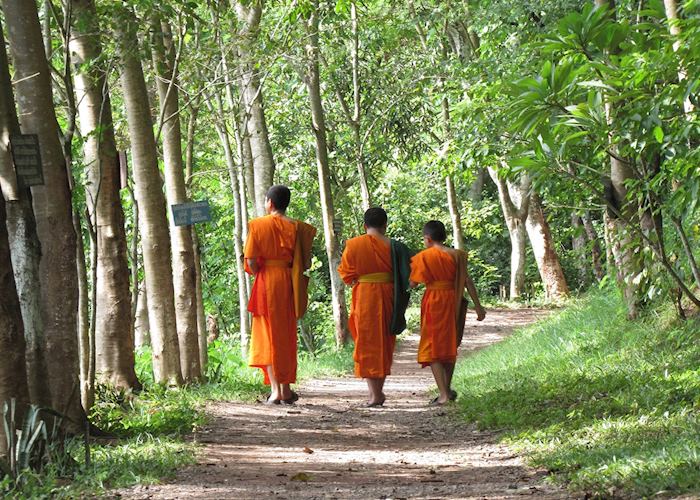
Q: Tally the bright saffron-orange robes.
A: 3